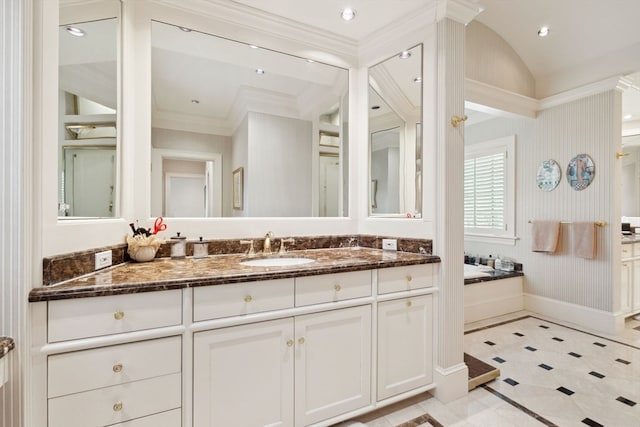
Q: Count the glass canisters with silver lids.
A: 2